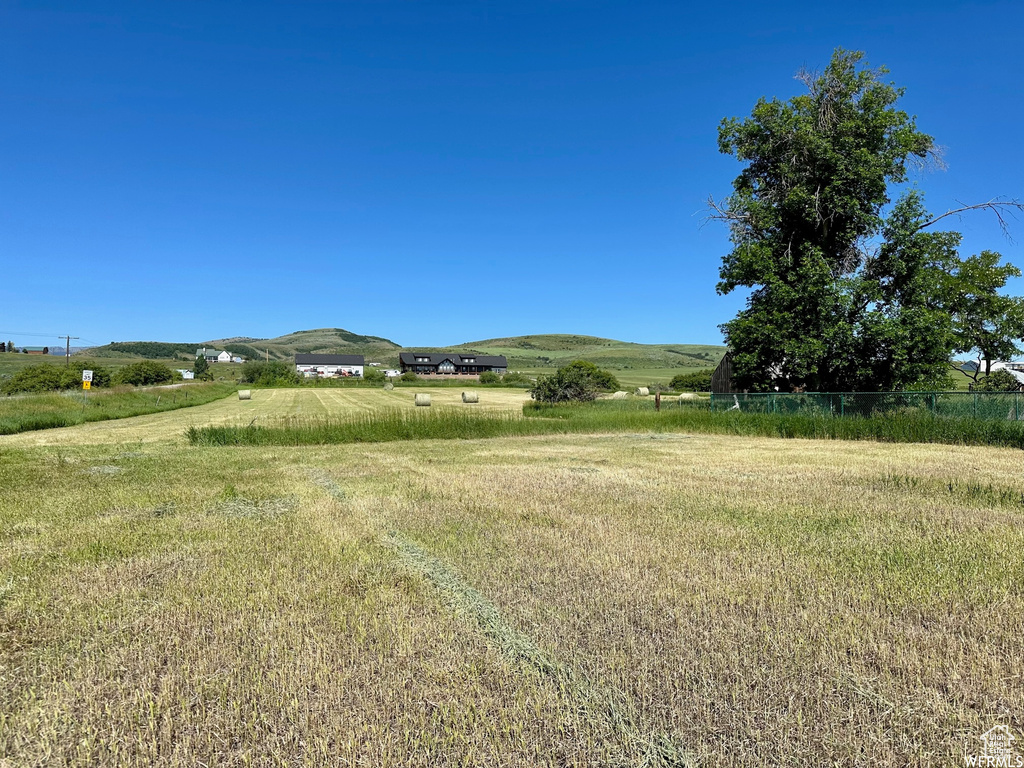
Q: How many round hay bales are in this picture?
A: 7